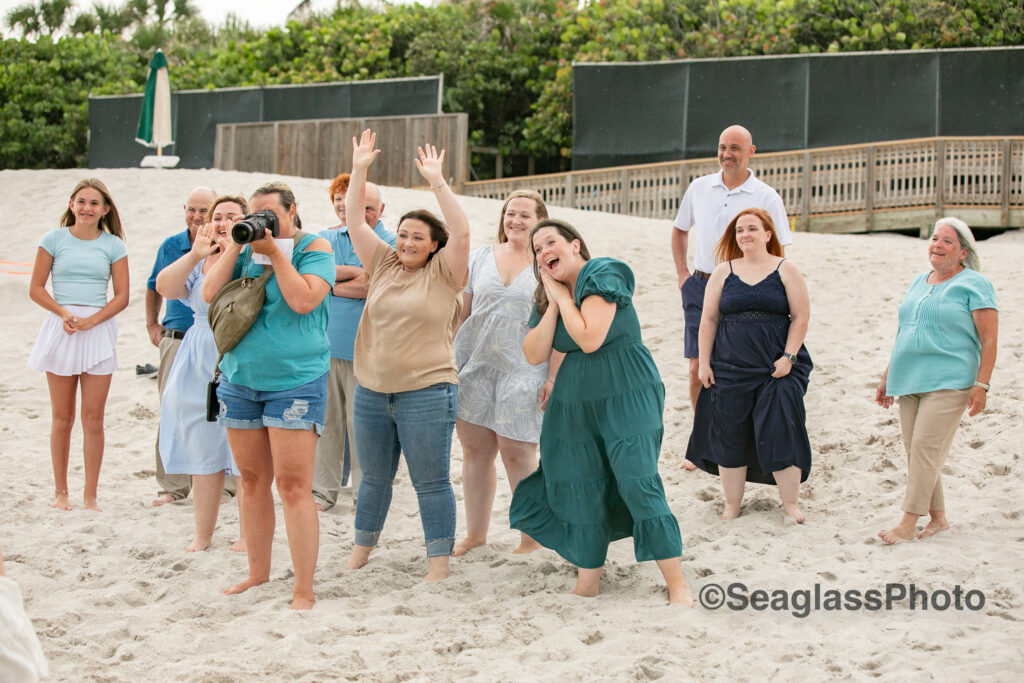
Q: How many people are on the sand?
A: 12